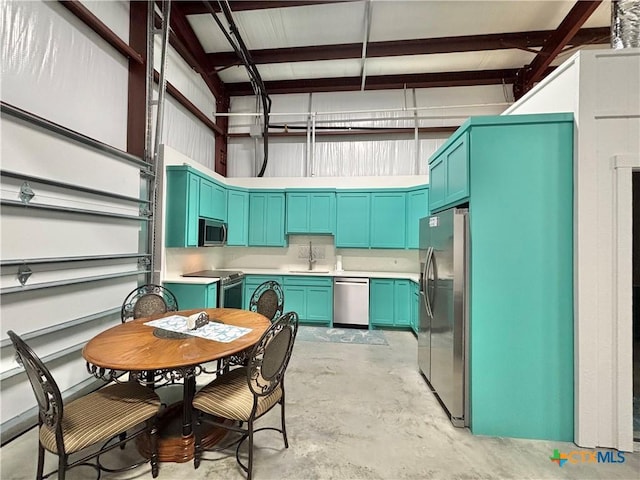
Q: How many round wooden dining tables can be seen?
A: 1